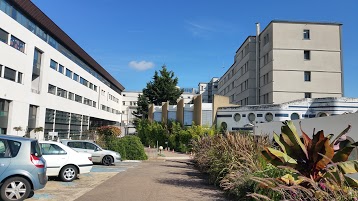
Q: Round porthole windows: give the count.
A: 6